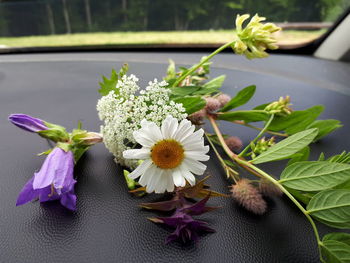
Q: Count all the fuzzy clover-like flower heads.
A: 6